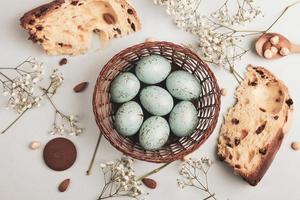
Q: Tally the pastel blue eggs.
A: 7